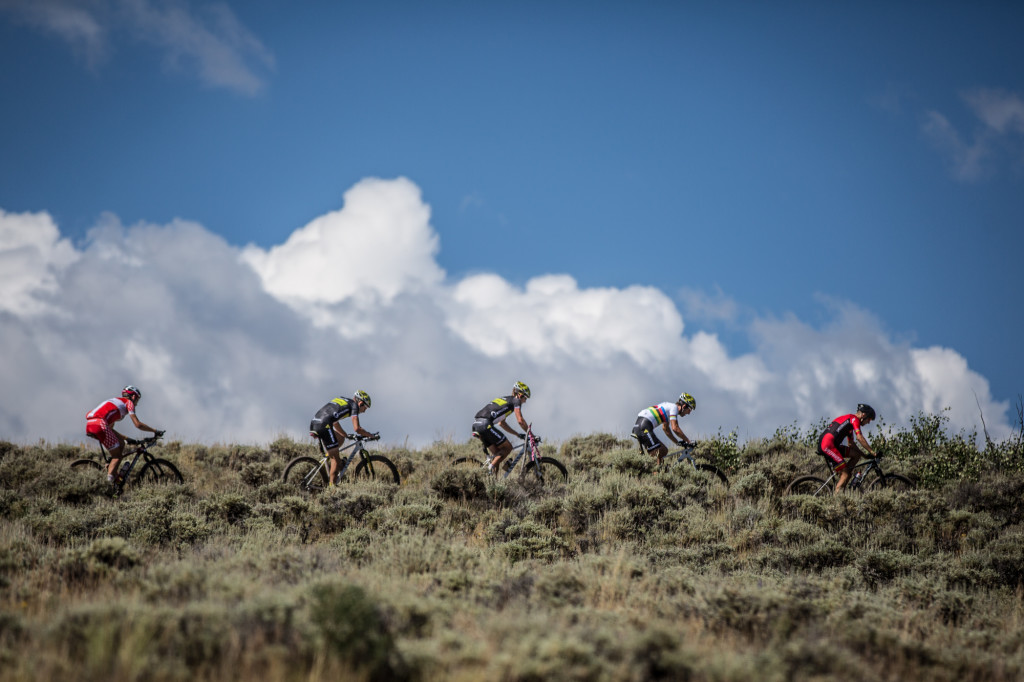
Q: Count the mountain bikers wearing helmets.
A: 5